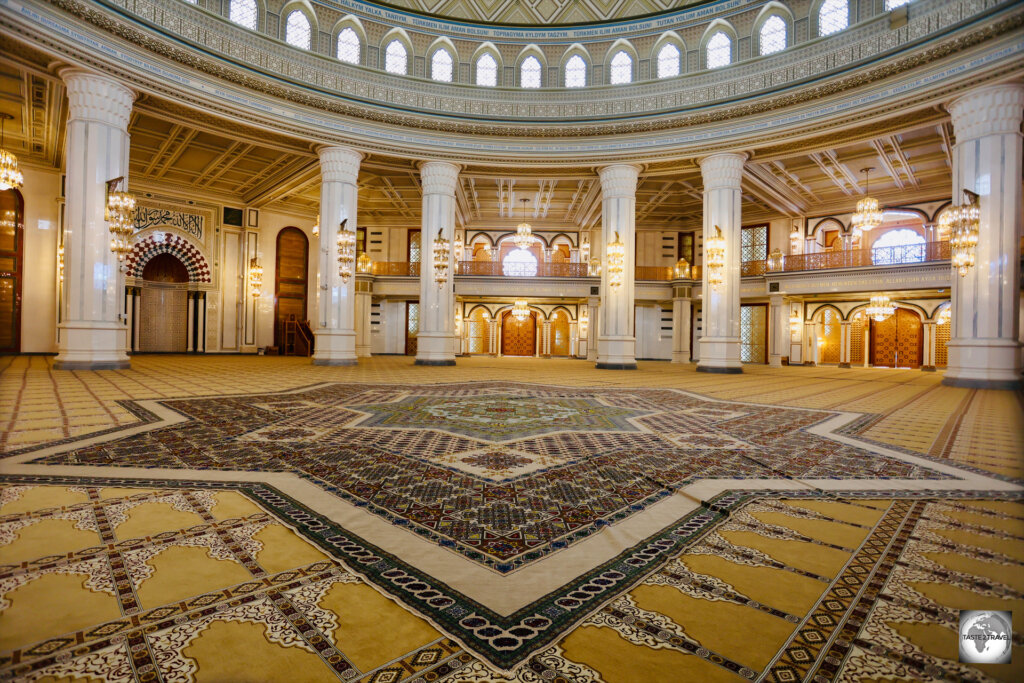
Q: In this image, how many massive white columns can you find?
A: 6